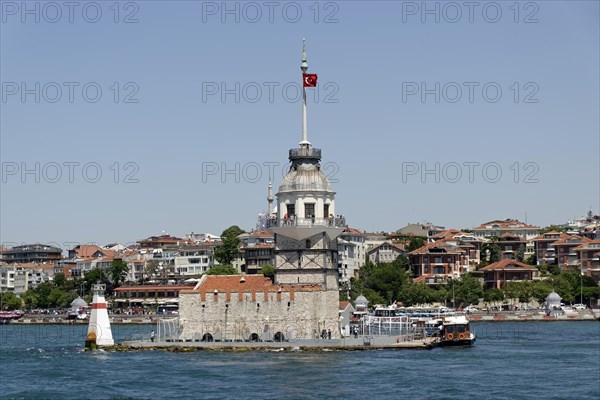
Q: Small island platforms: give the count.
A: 1